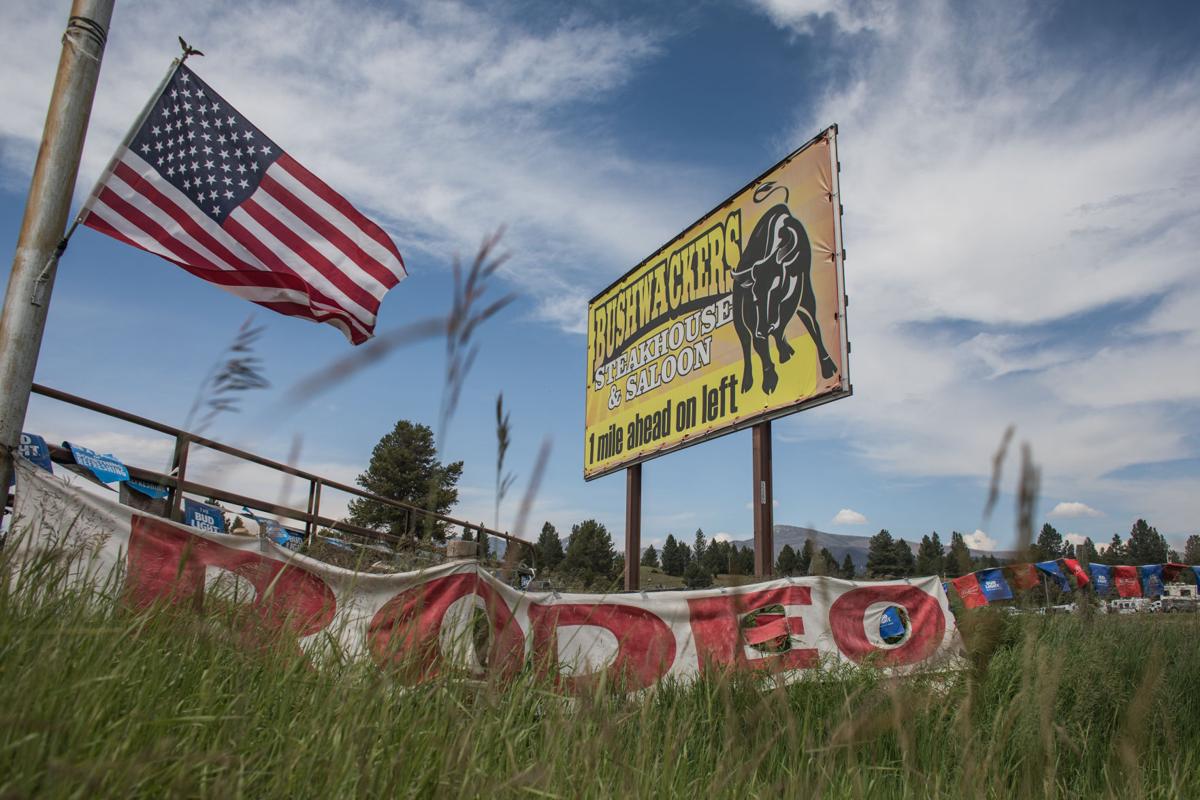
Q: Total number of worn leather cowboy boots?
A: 0